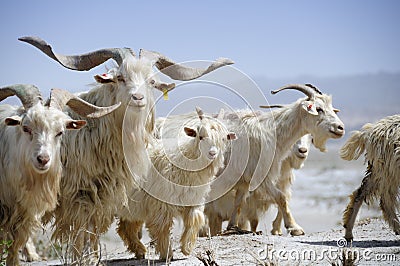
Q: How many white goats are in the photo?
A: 6